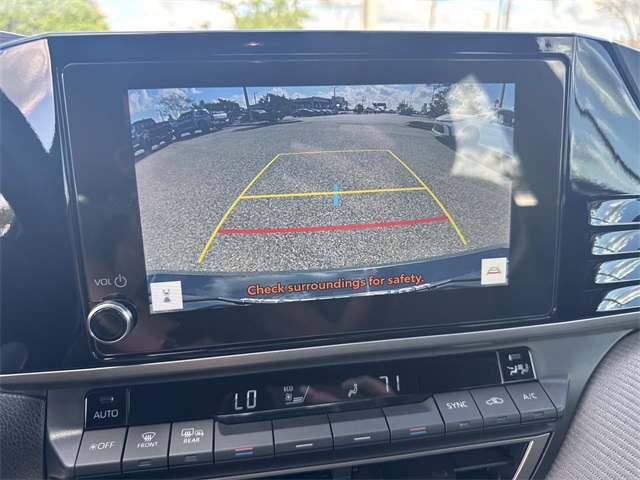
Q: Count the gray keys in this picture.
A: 10